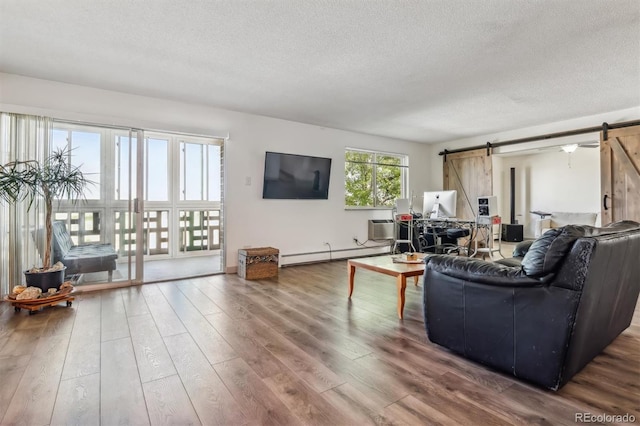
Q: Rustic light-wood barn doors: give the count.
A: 2